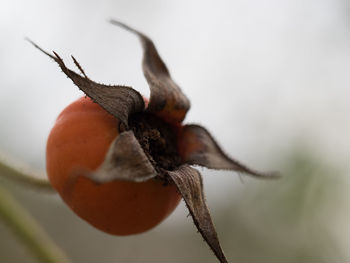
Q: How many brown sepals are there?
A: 5